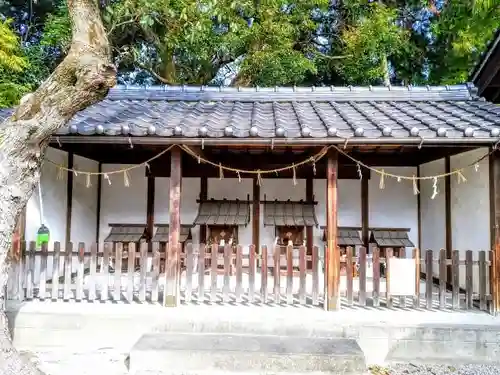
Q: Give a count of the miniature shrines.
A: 6